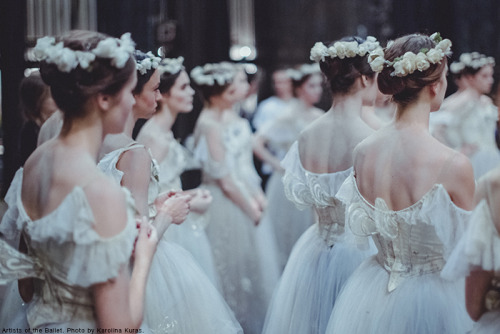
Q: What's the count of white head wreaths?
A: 8